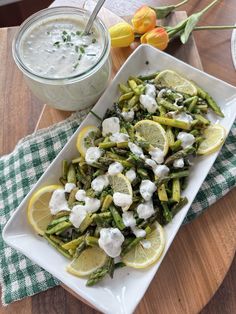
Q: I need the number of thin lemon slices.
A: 8